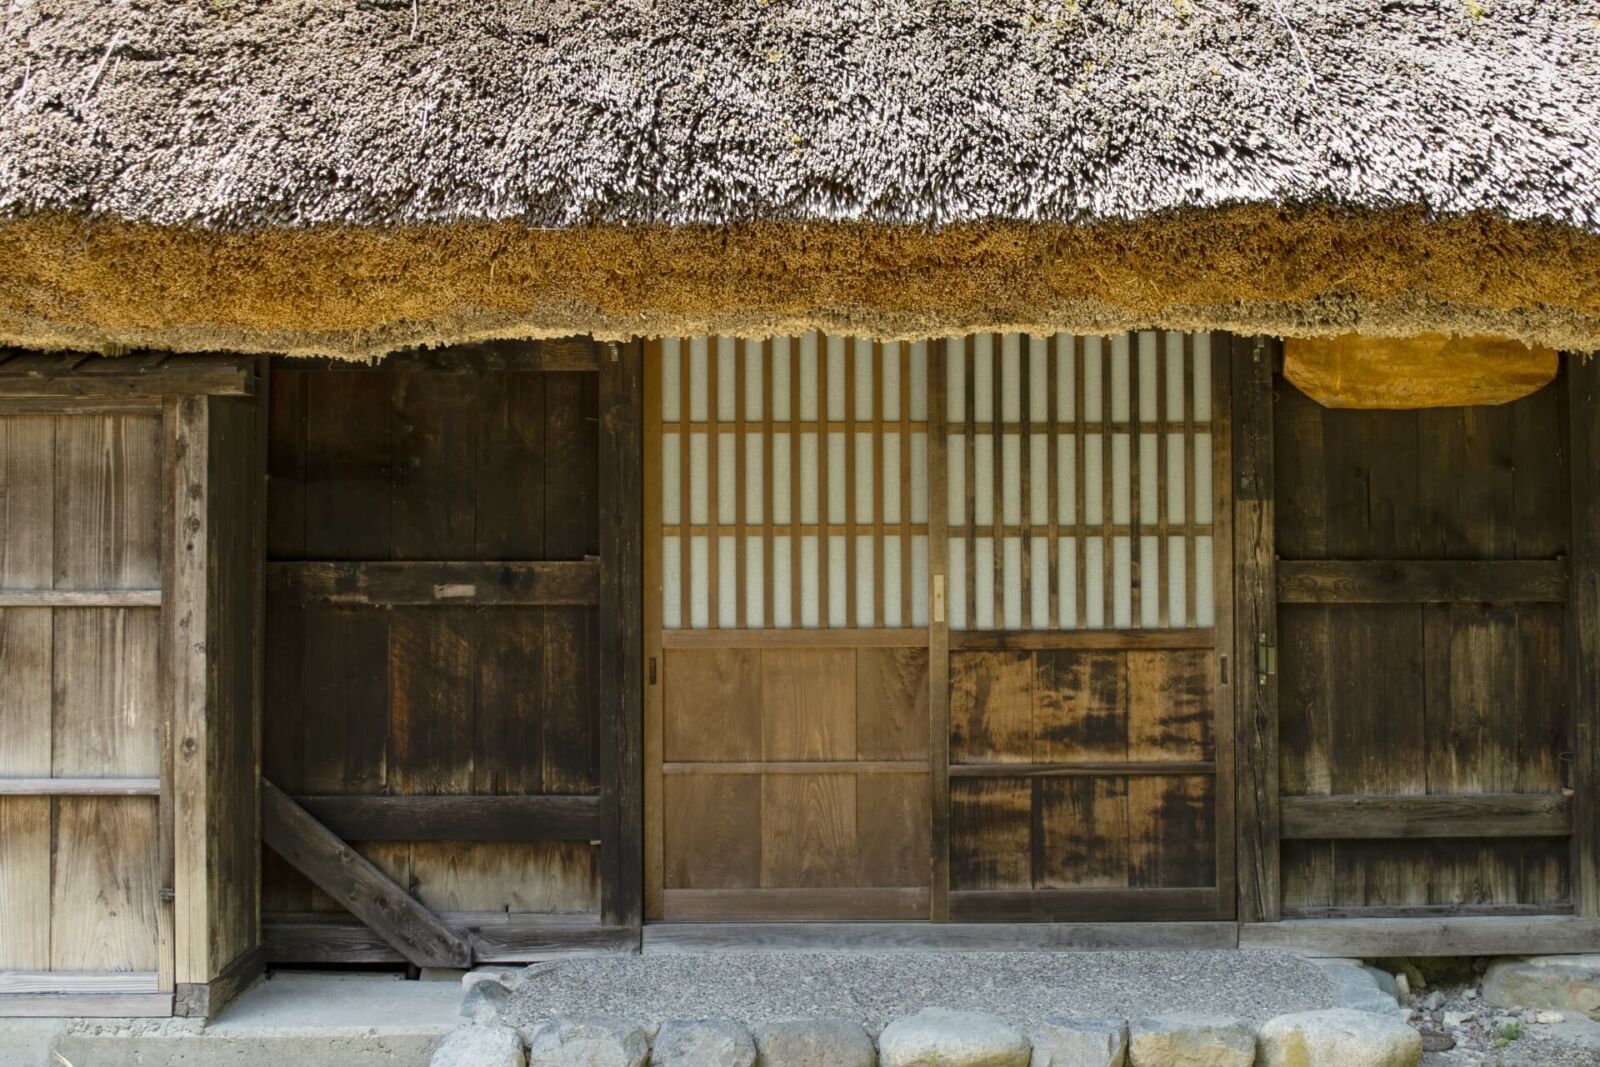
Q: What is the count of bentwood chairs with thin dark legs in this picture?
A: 0